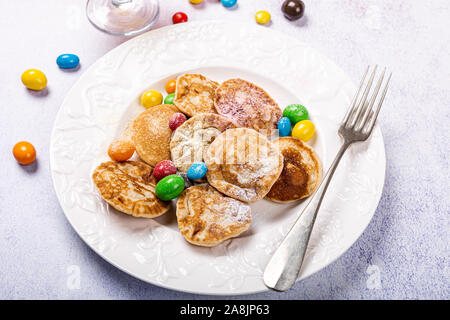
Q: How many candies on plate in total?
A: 11